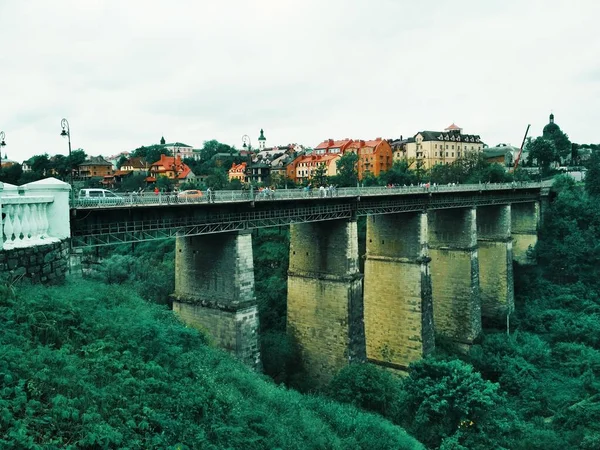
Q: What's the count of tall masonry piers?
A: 6